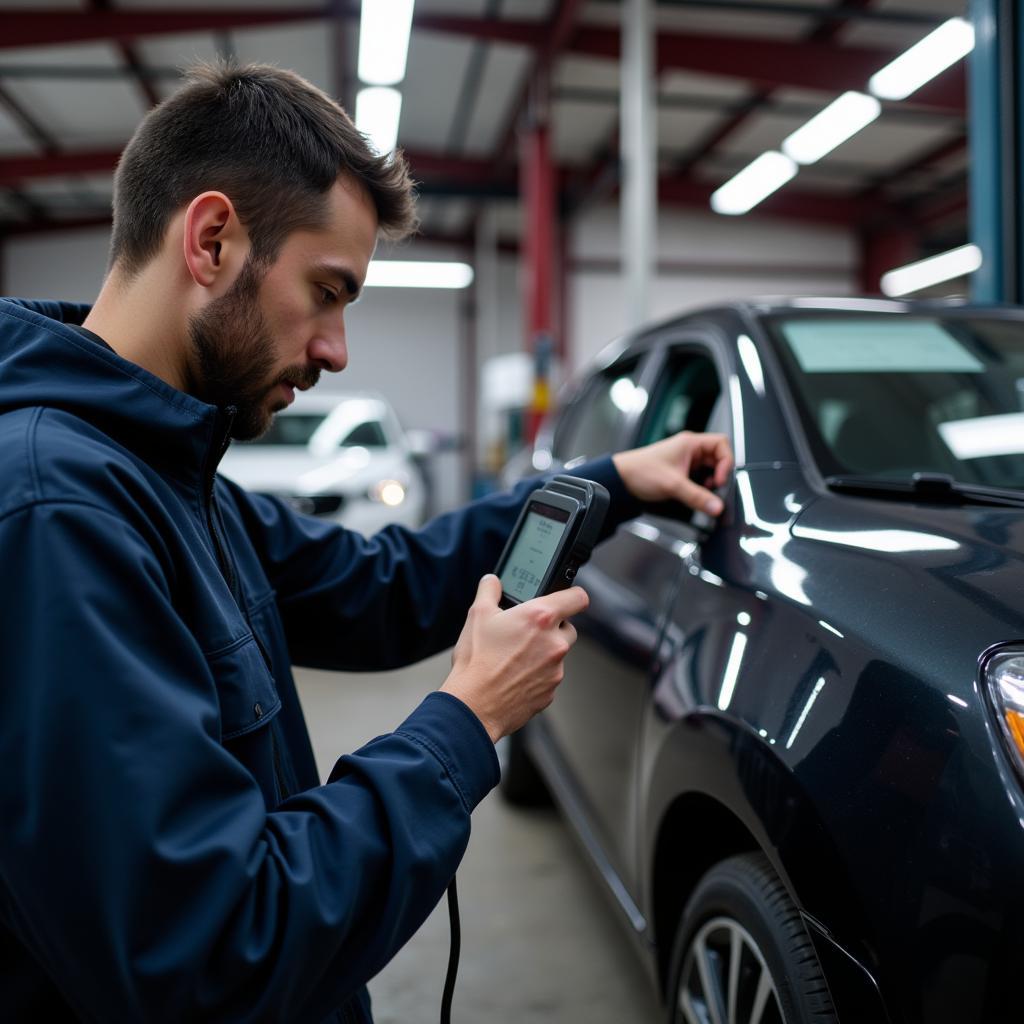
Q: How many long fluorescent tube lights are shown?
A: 7